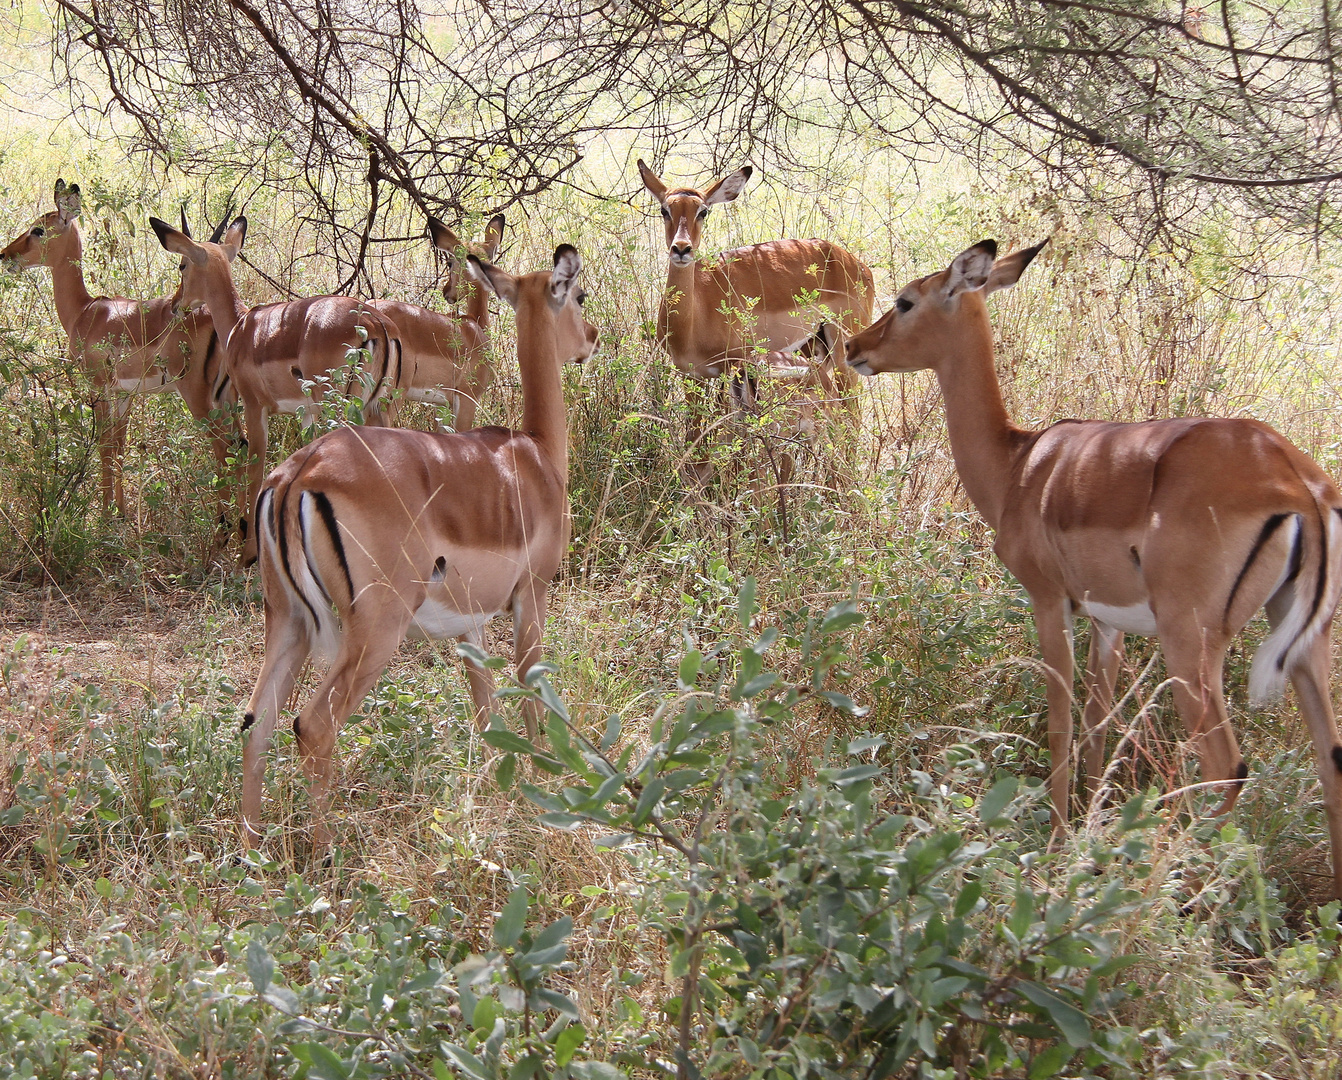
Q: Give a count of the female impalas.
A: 5